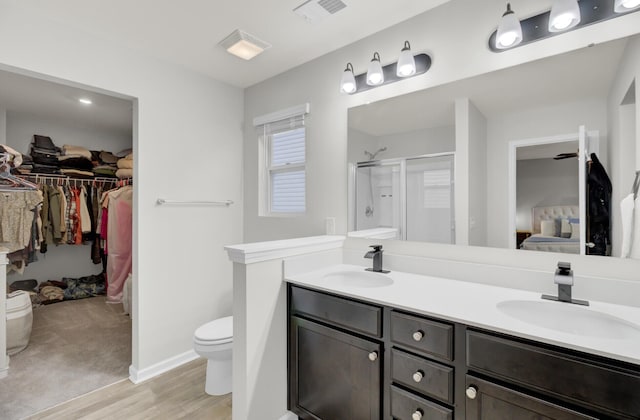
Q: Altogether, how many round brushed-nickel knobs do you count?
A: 5